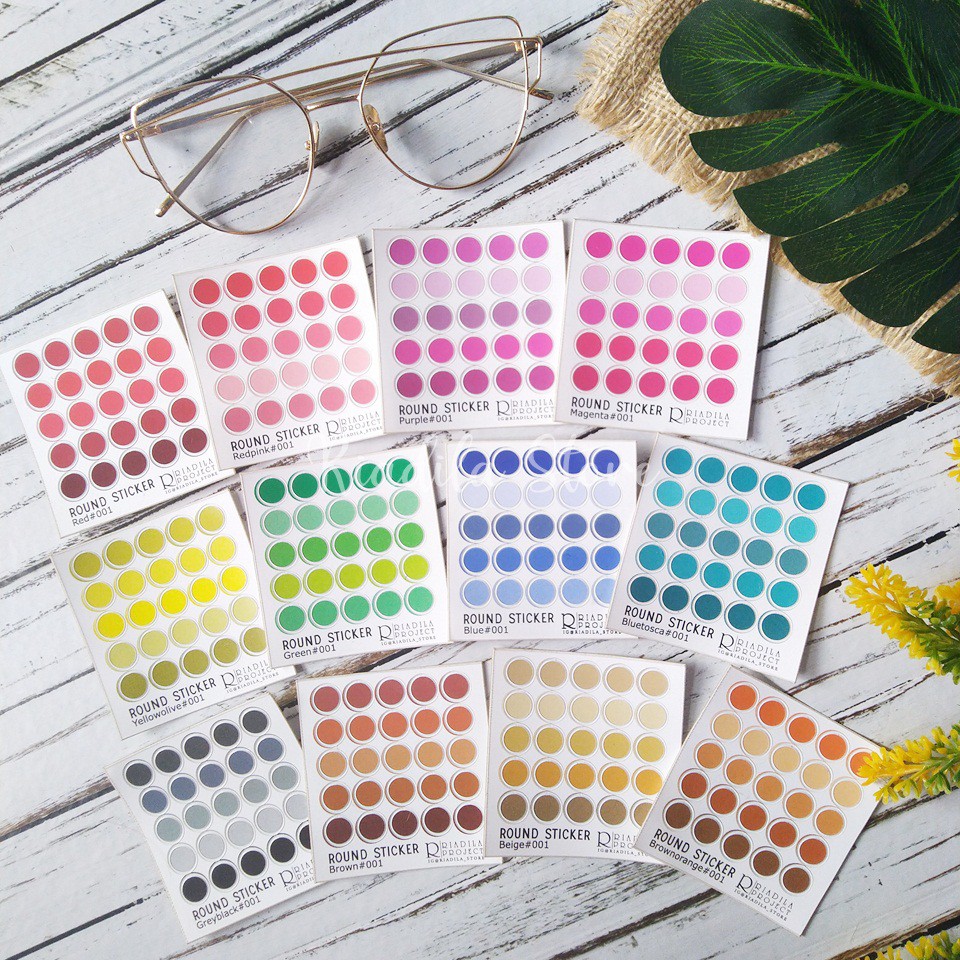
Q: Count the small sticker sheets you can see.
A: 12